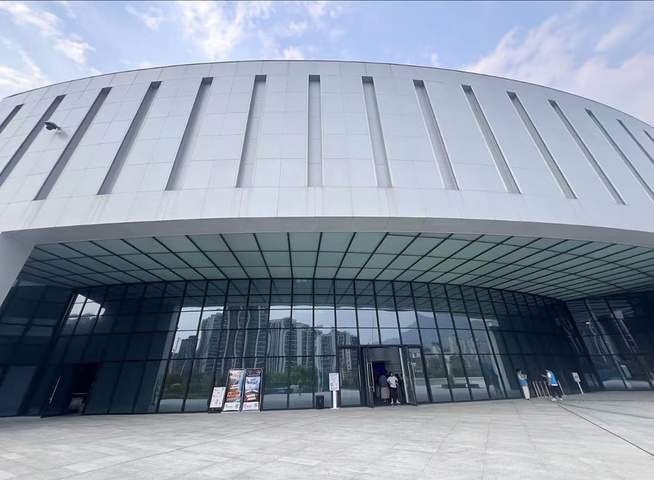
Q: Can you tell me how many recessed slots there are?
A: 15